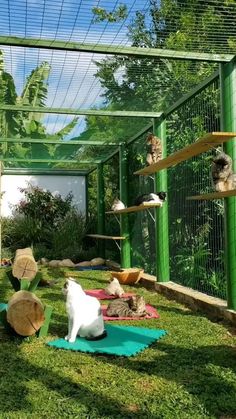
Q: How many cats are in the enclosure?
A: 7